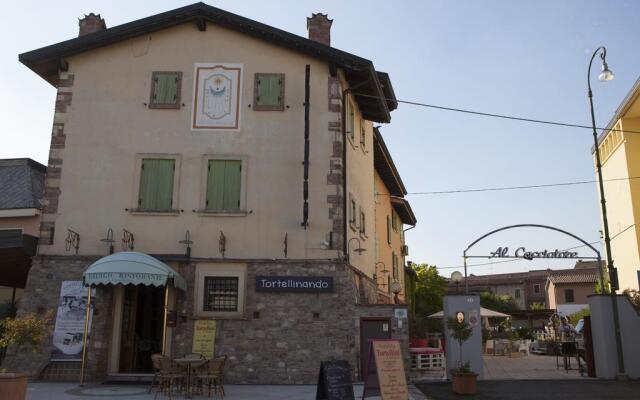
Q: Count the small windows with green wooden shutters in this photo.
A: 2